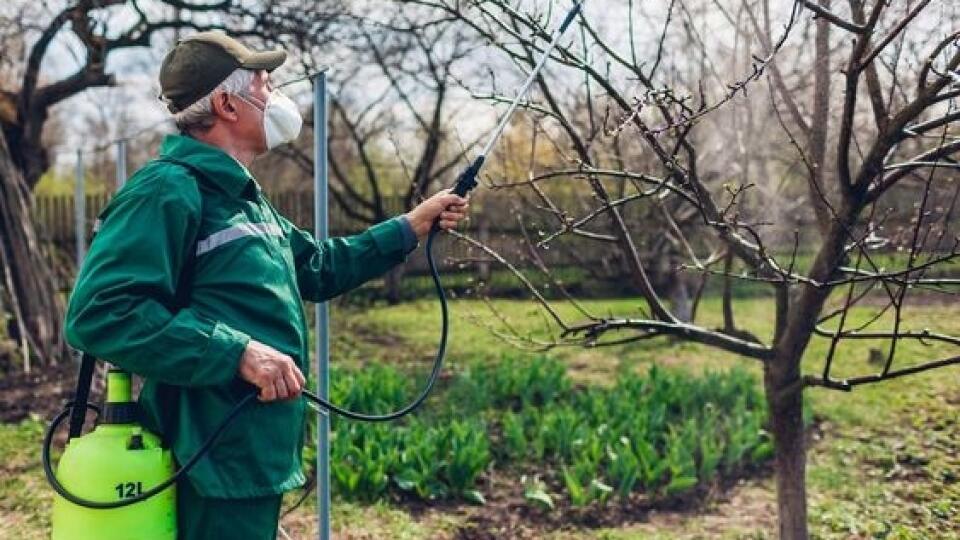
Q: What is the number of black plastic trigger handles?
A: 1